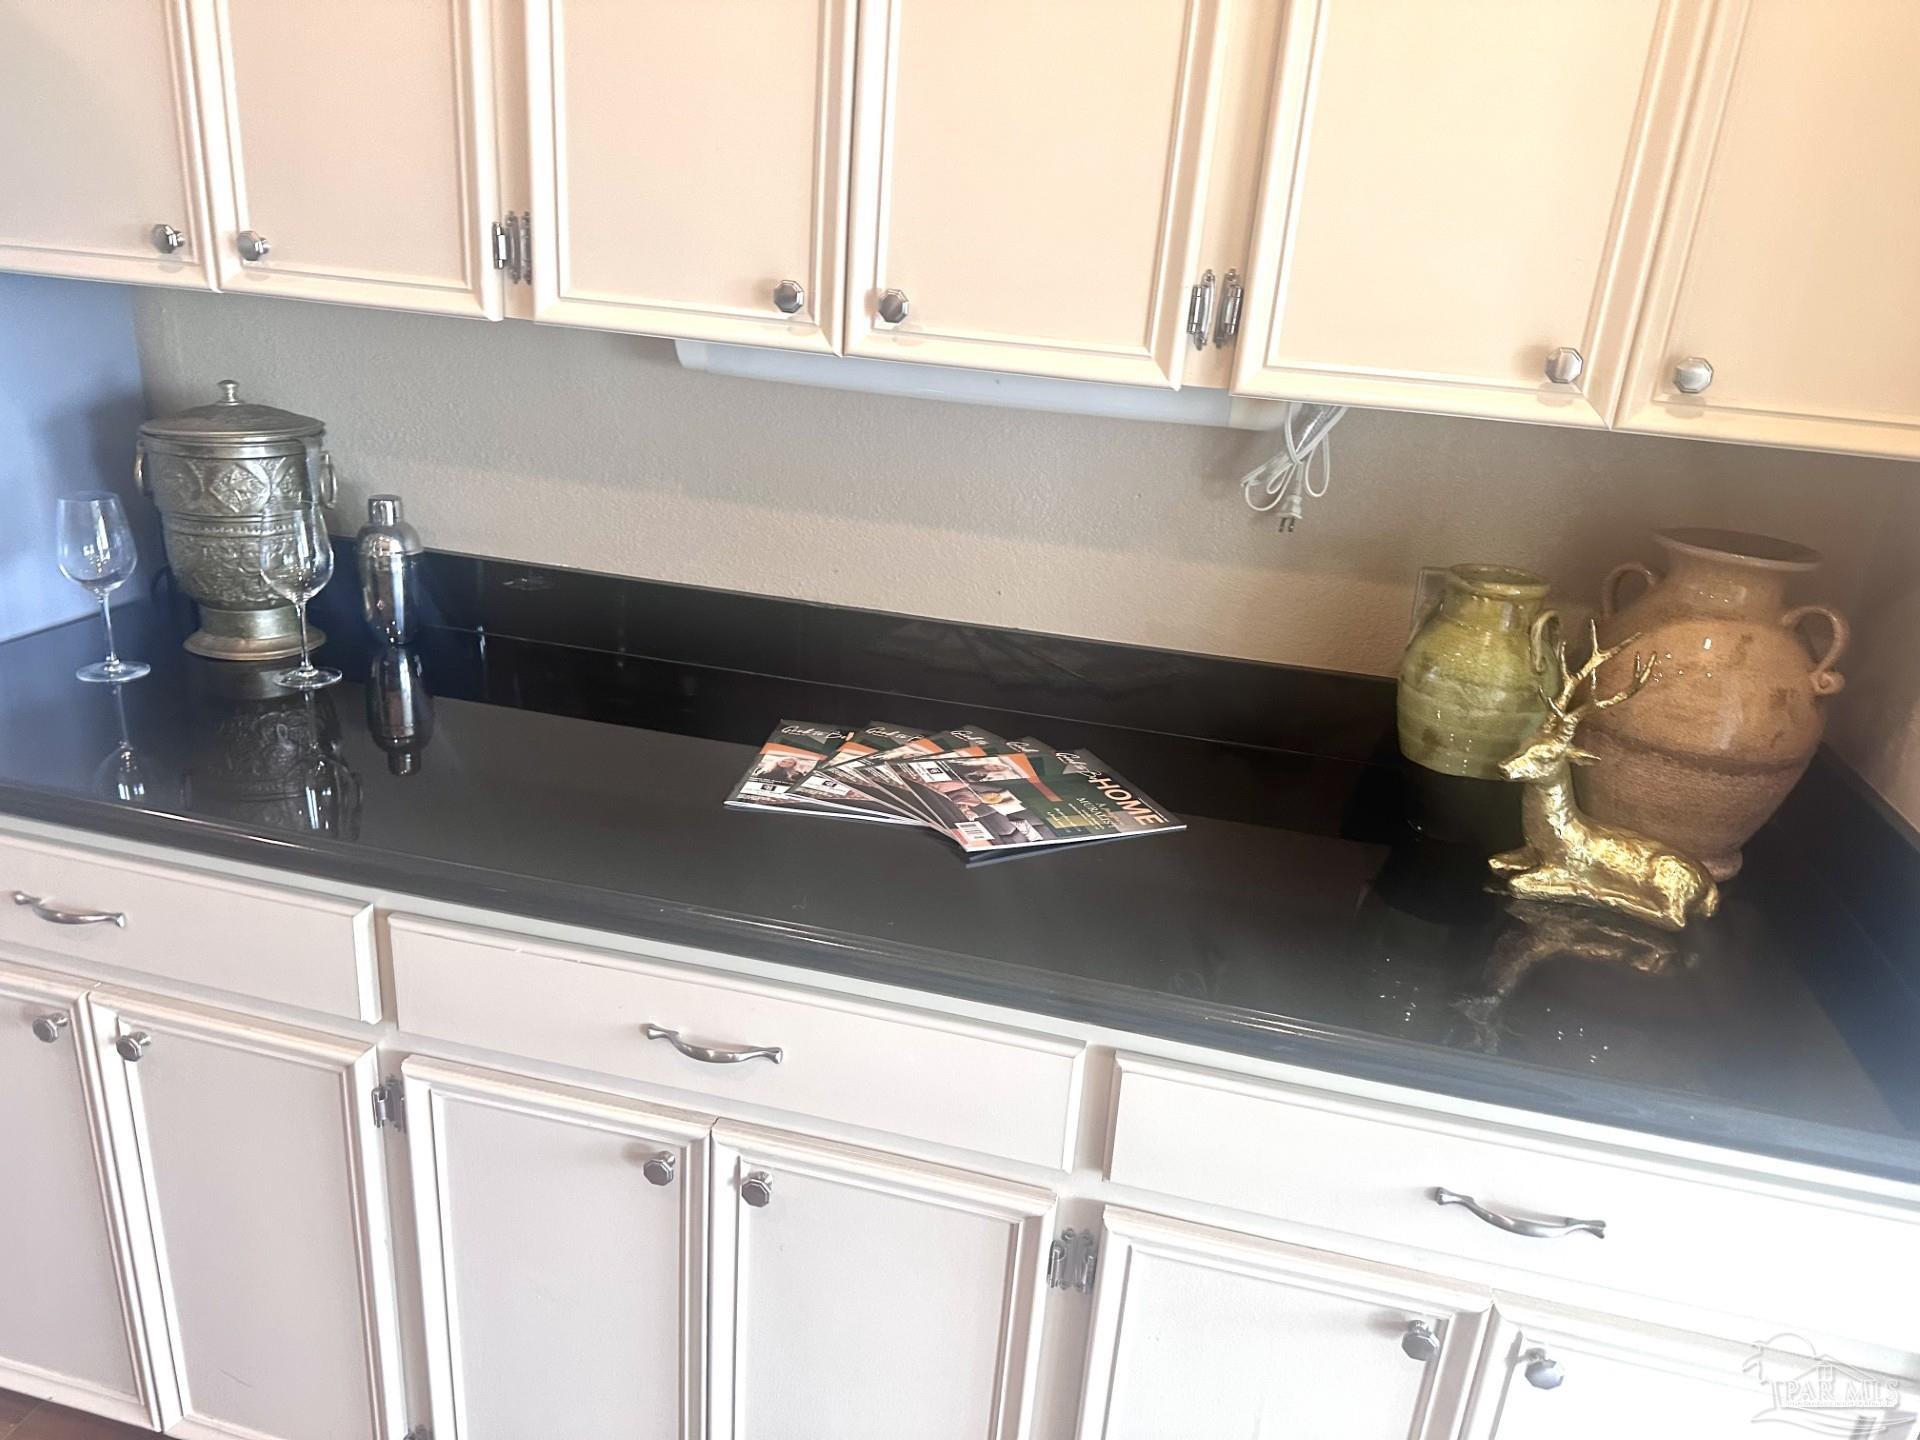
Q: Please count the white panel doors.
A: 12